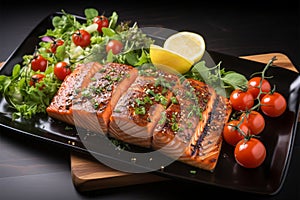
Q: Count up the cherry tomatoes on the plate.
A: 13